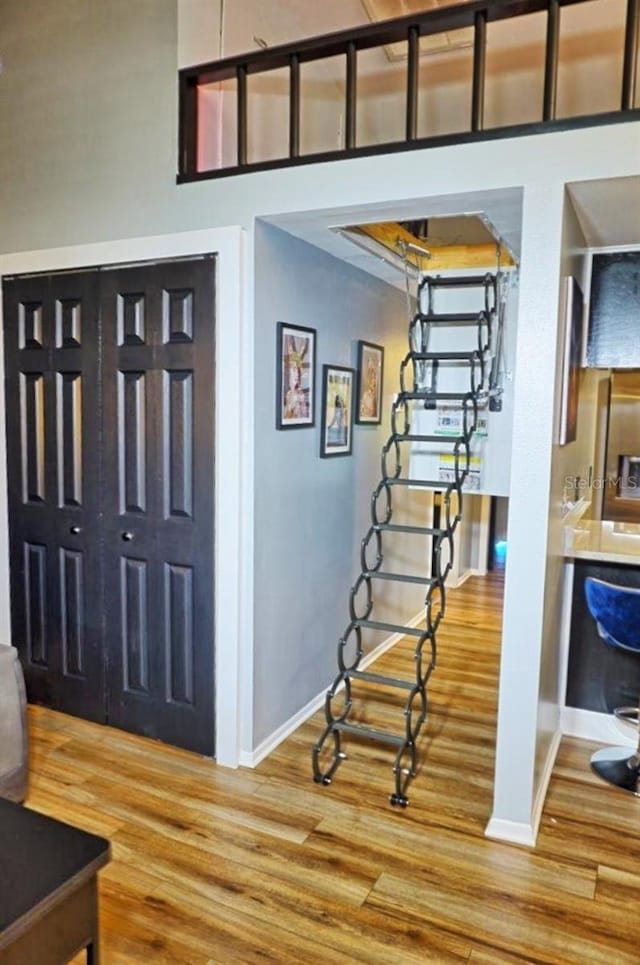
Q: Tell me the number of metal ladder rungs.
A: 11